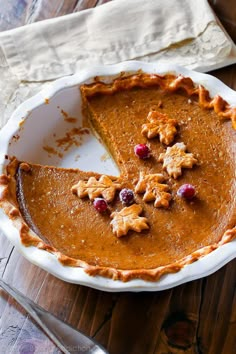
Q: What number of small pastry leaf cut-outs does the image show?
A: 5